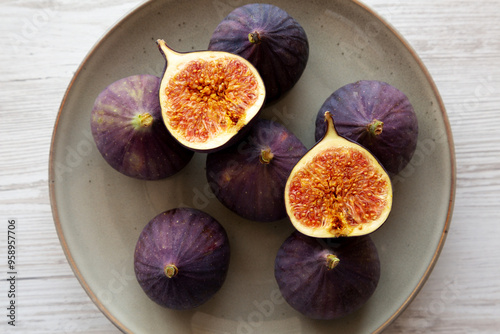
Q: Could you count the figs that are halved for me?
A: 2